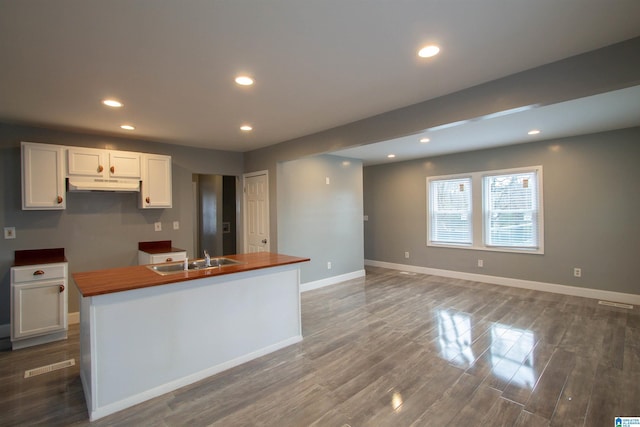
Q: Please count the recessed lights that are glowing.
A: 8